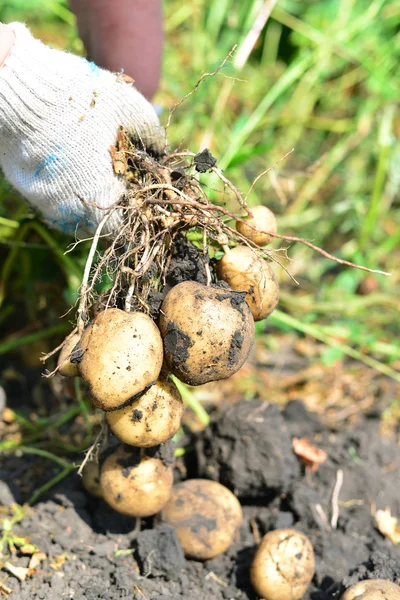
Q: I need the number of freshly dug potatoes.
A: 11